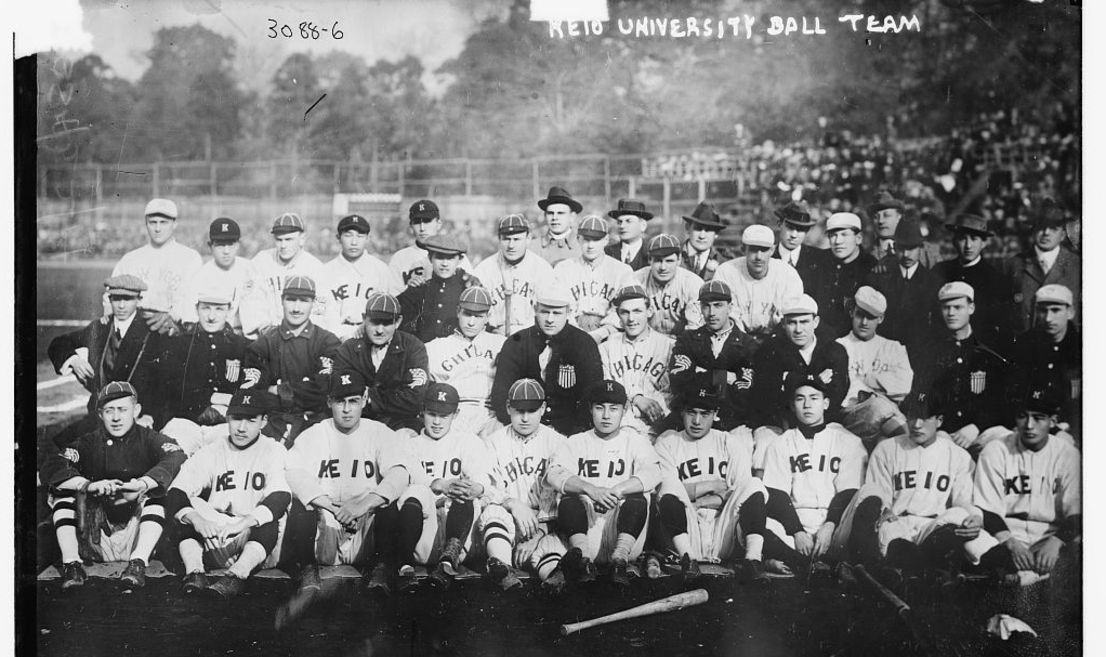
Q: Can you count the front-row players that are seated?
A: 10